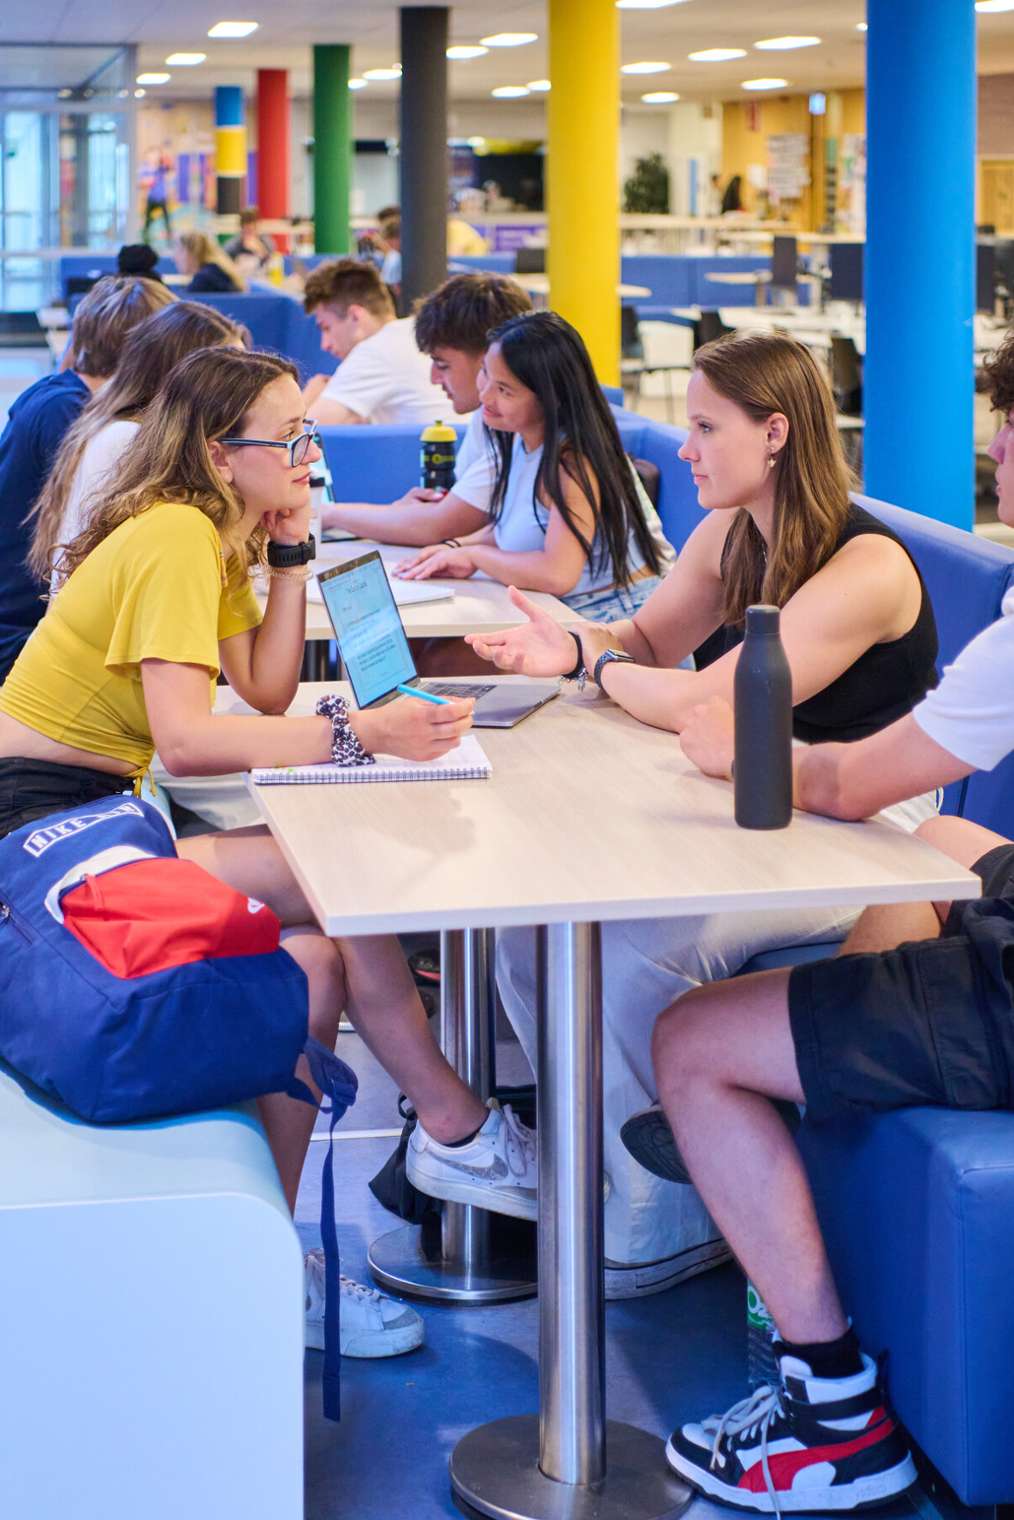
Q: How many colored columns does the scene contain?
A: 6